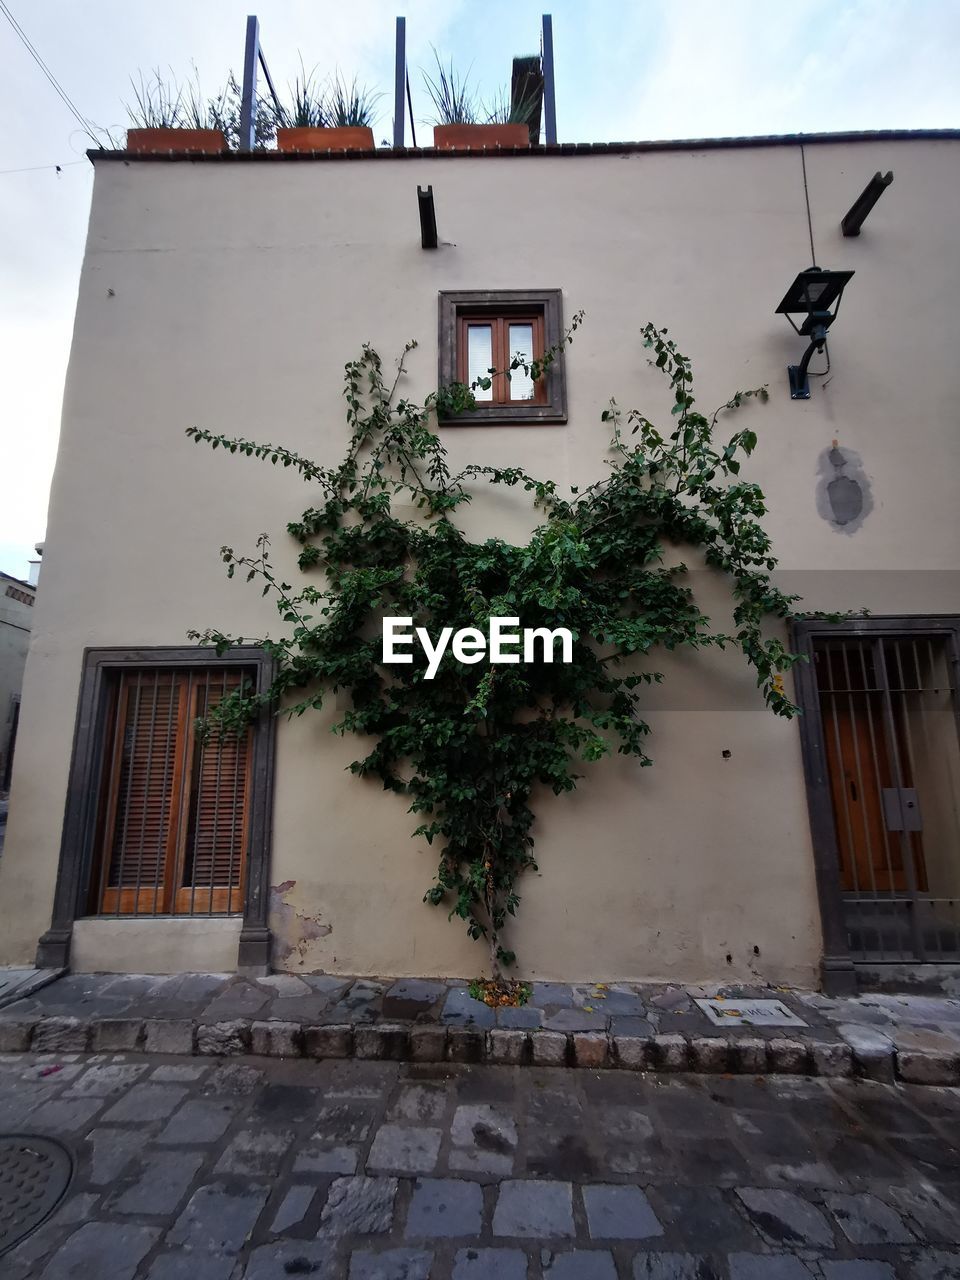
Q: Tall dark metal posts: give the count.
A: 3